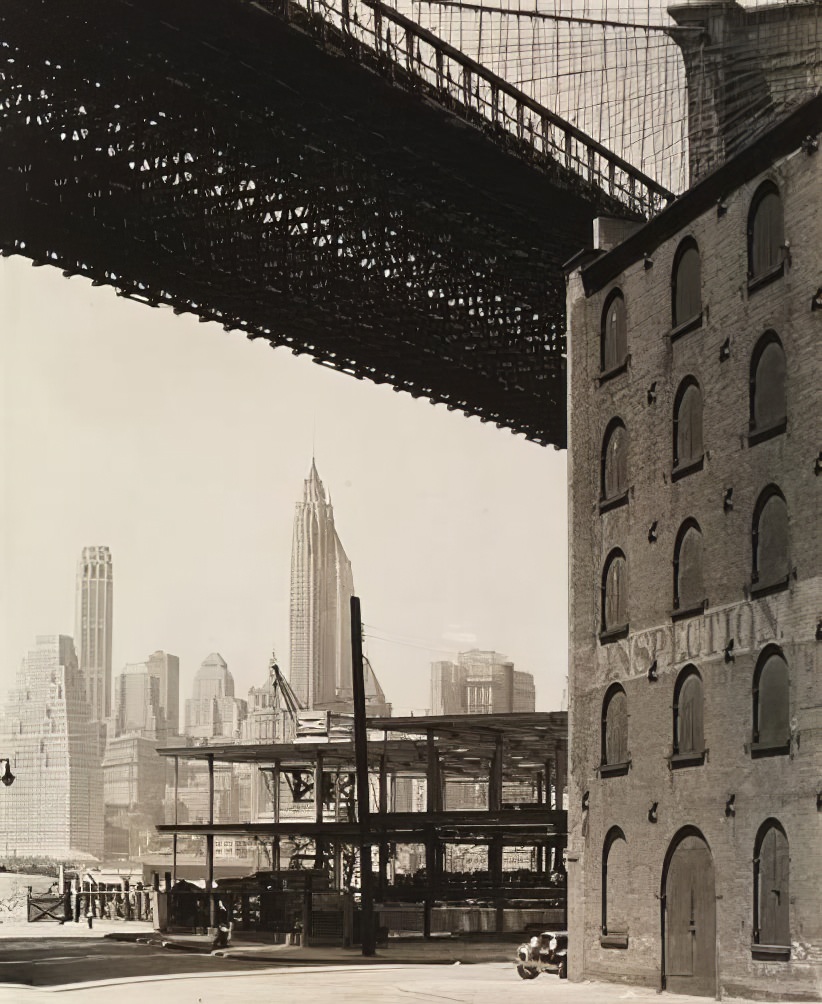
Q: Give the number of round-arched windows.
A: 14